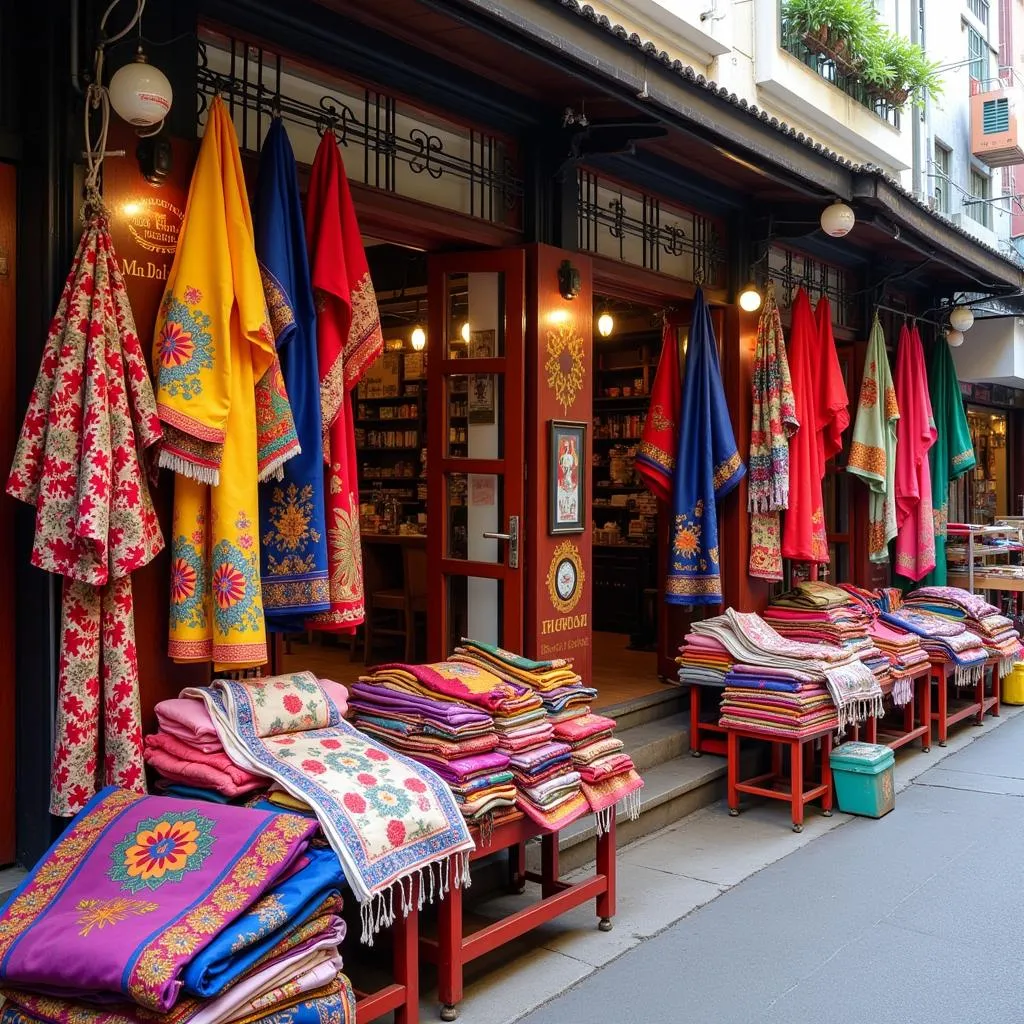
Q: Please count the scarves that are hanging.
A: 12